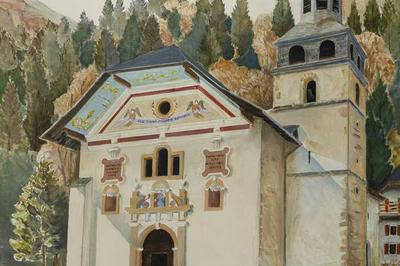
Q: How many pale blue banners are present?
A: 1